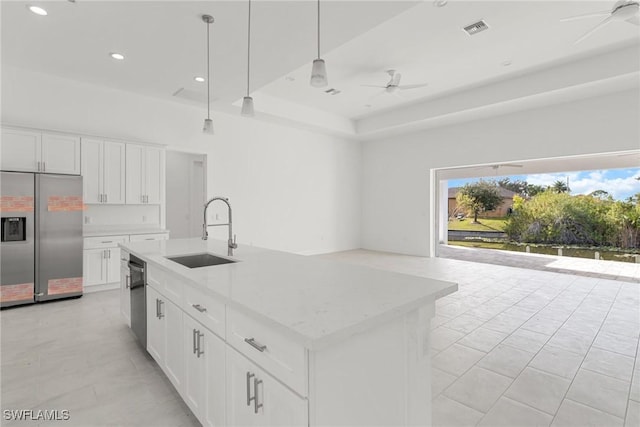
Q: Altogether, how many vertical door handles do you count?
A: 15